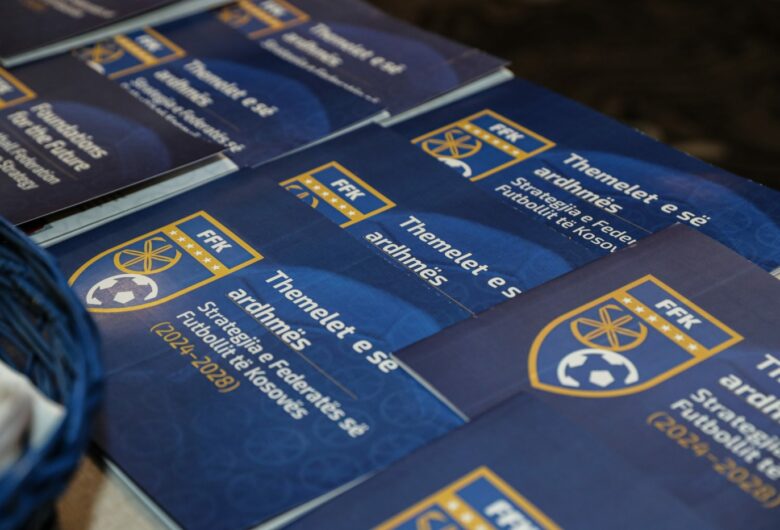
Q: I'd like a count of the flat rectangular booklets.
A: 9